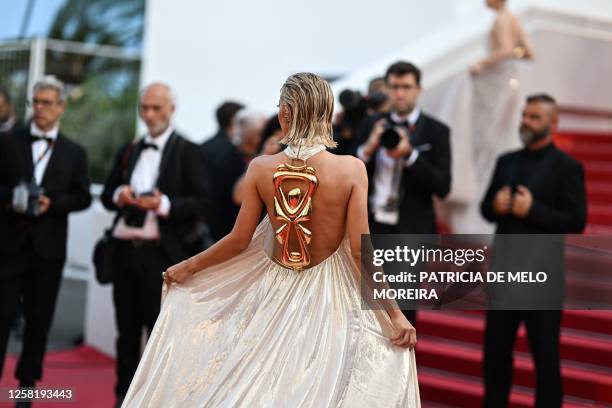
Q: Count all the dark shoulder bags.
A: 1